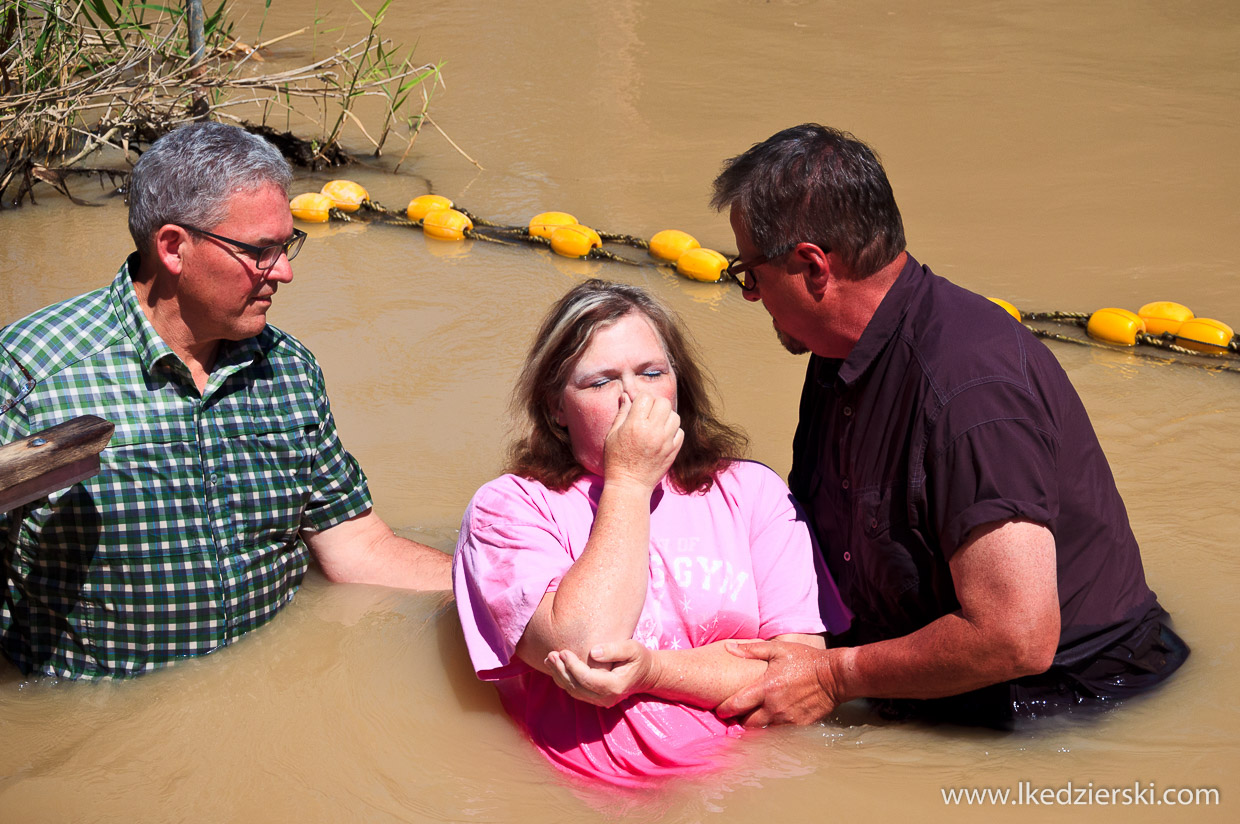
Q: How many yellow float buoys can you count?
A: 12